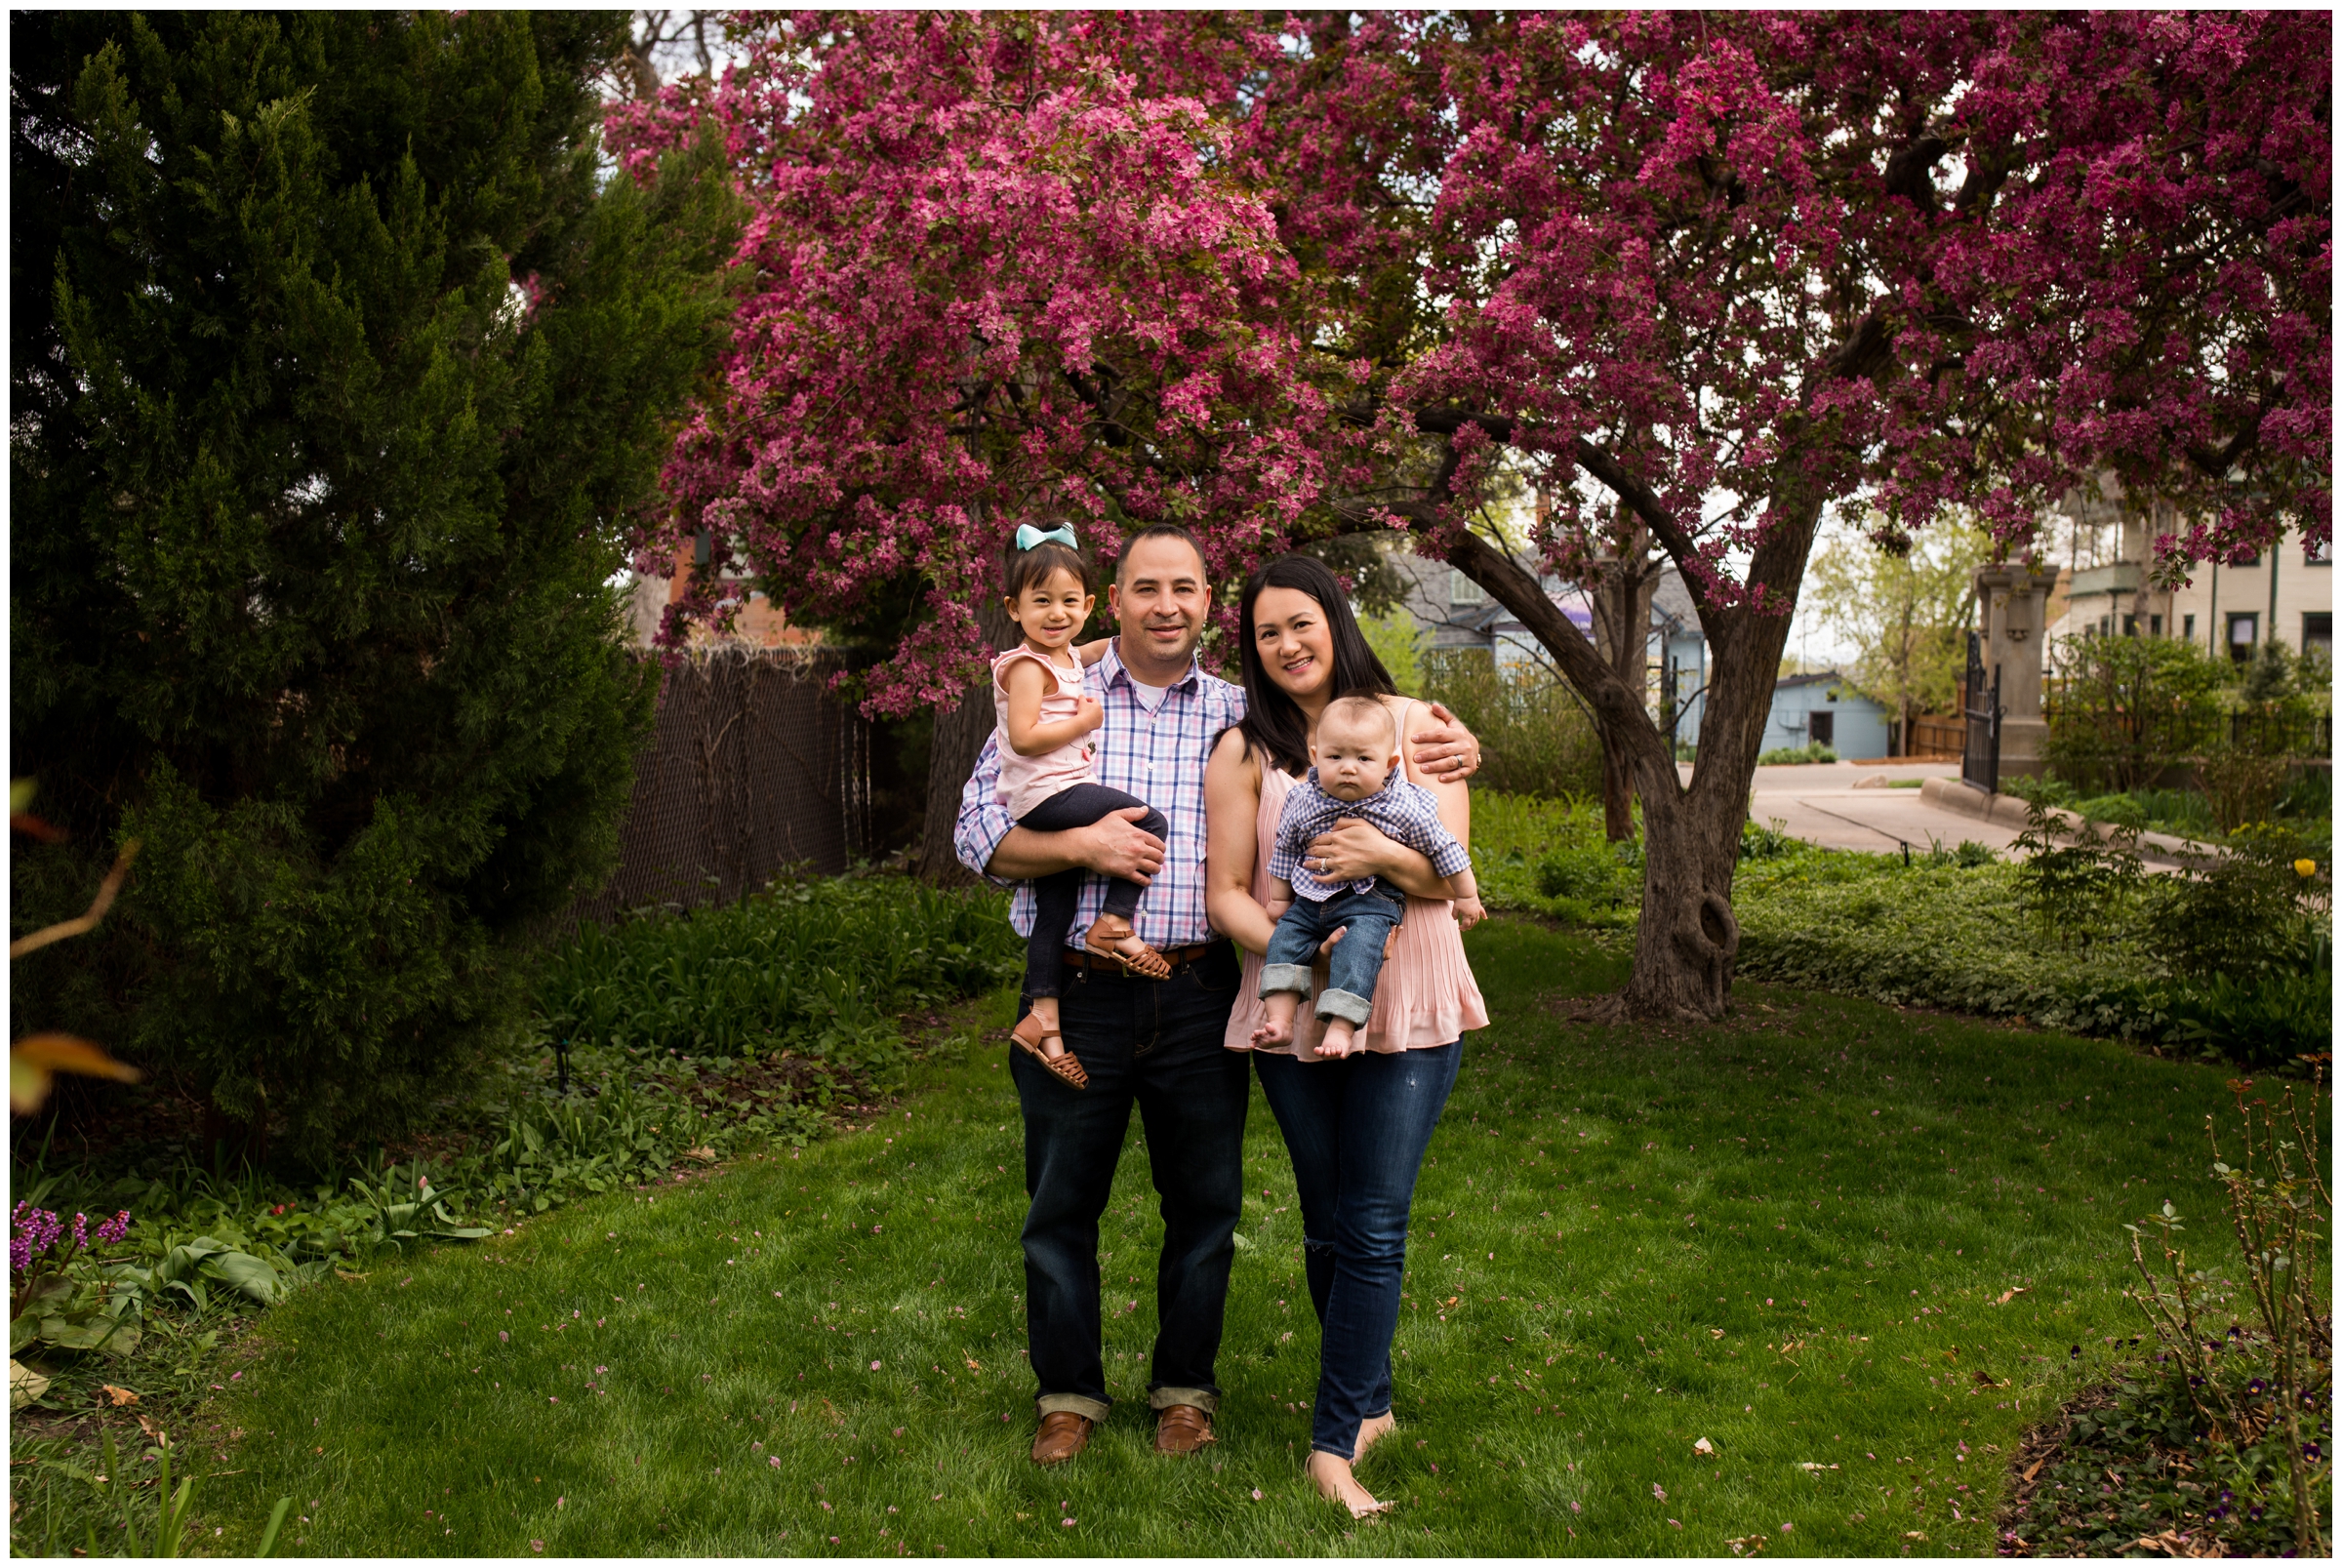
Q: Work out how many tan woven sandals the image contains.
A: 2